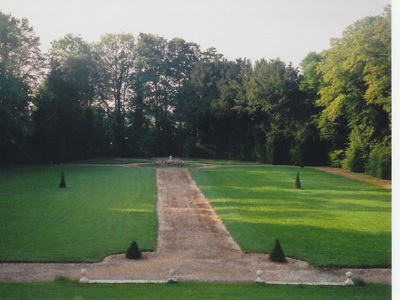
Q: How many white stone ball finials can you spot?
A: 4